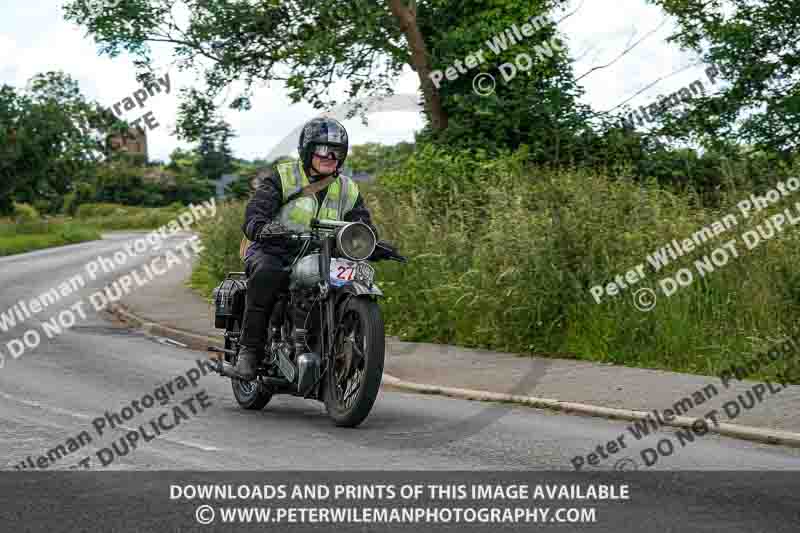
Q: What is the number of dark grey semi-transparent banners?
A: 1